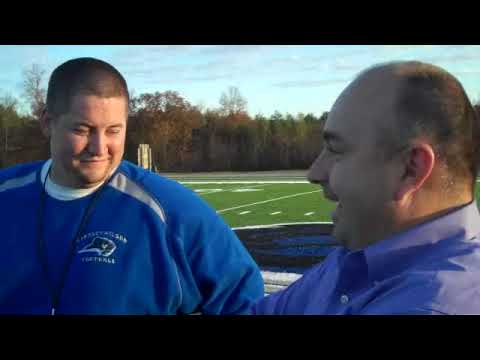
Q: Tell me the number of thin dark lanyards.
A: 1